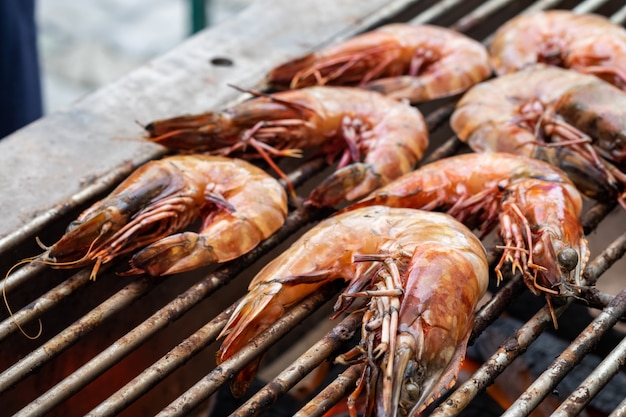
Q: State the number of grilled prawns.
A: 7